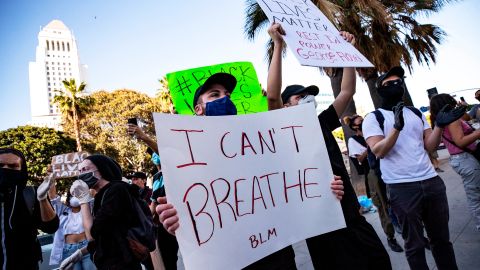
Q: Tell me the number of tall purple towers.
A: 0